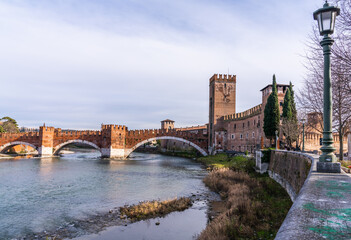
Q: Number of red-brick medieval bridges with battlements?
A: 1